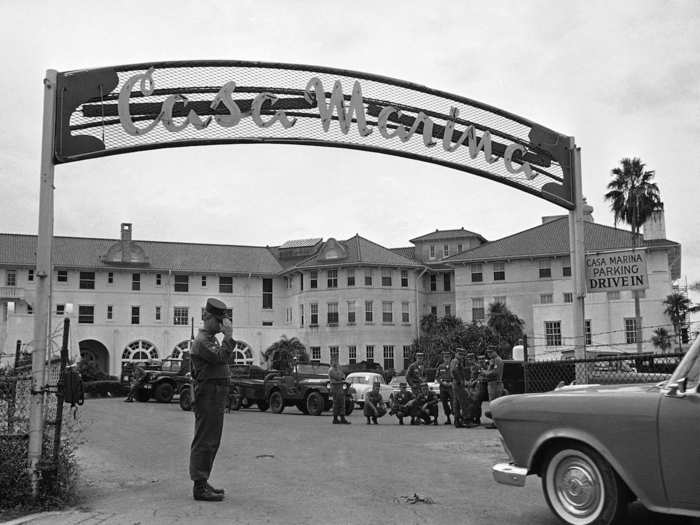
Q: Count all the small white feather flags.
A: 0